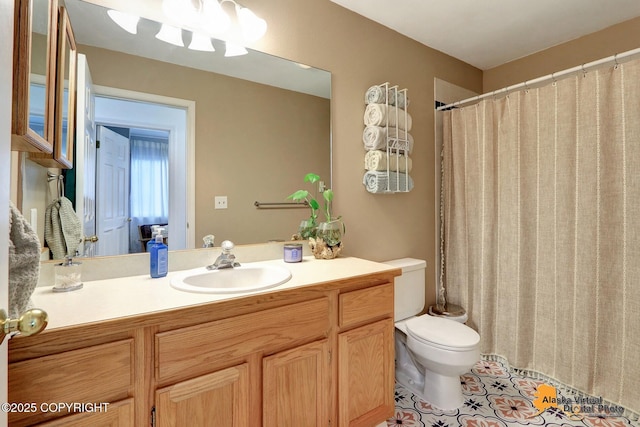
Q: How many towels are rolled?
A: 5